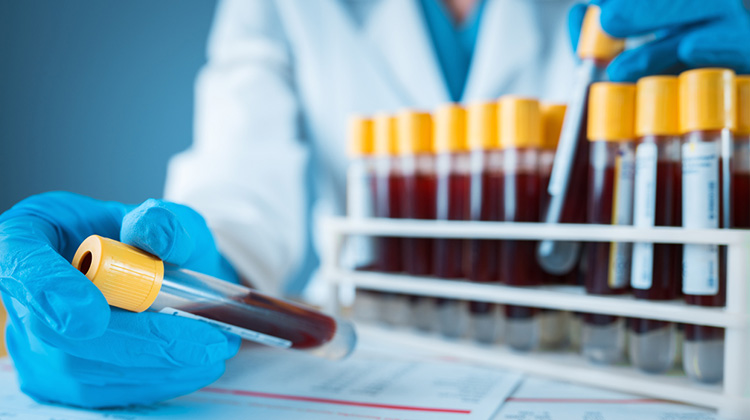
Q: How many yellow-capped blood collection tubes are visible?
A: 13